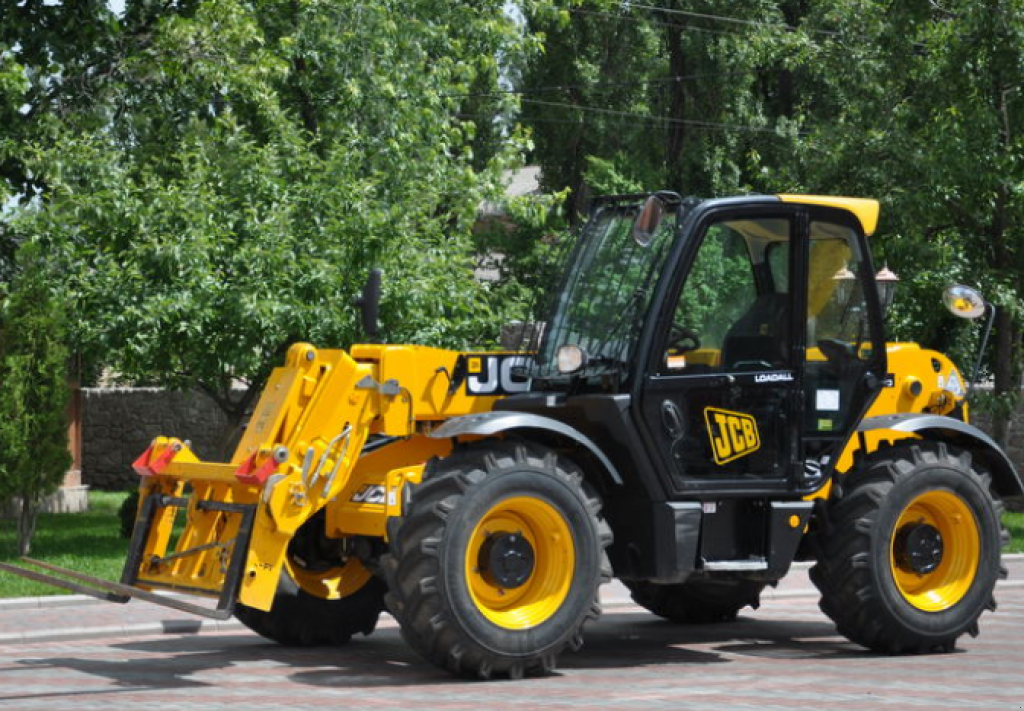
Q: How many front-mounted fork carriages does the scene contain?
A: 1